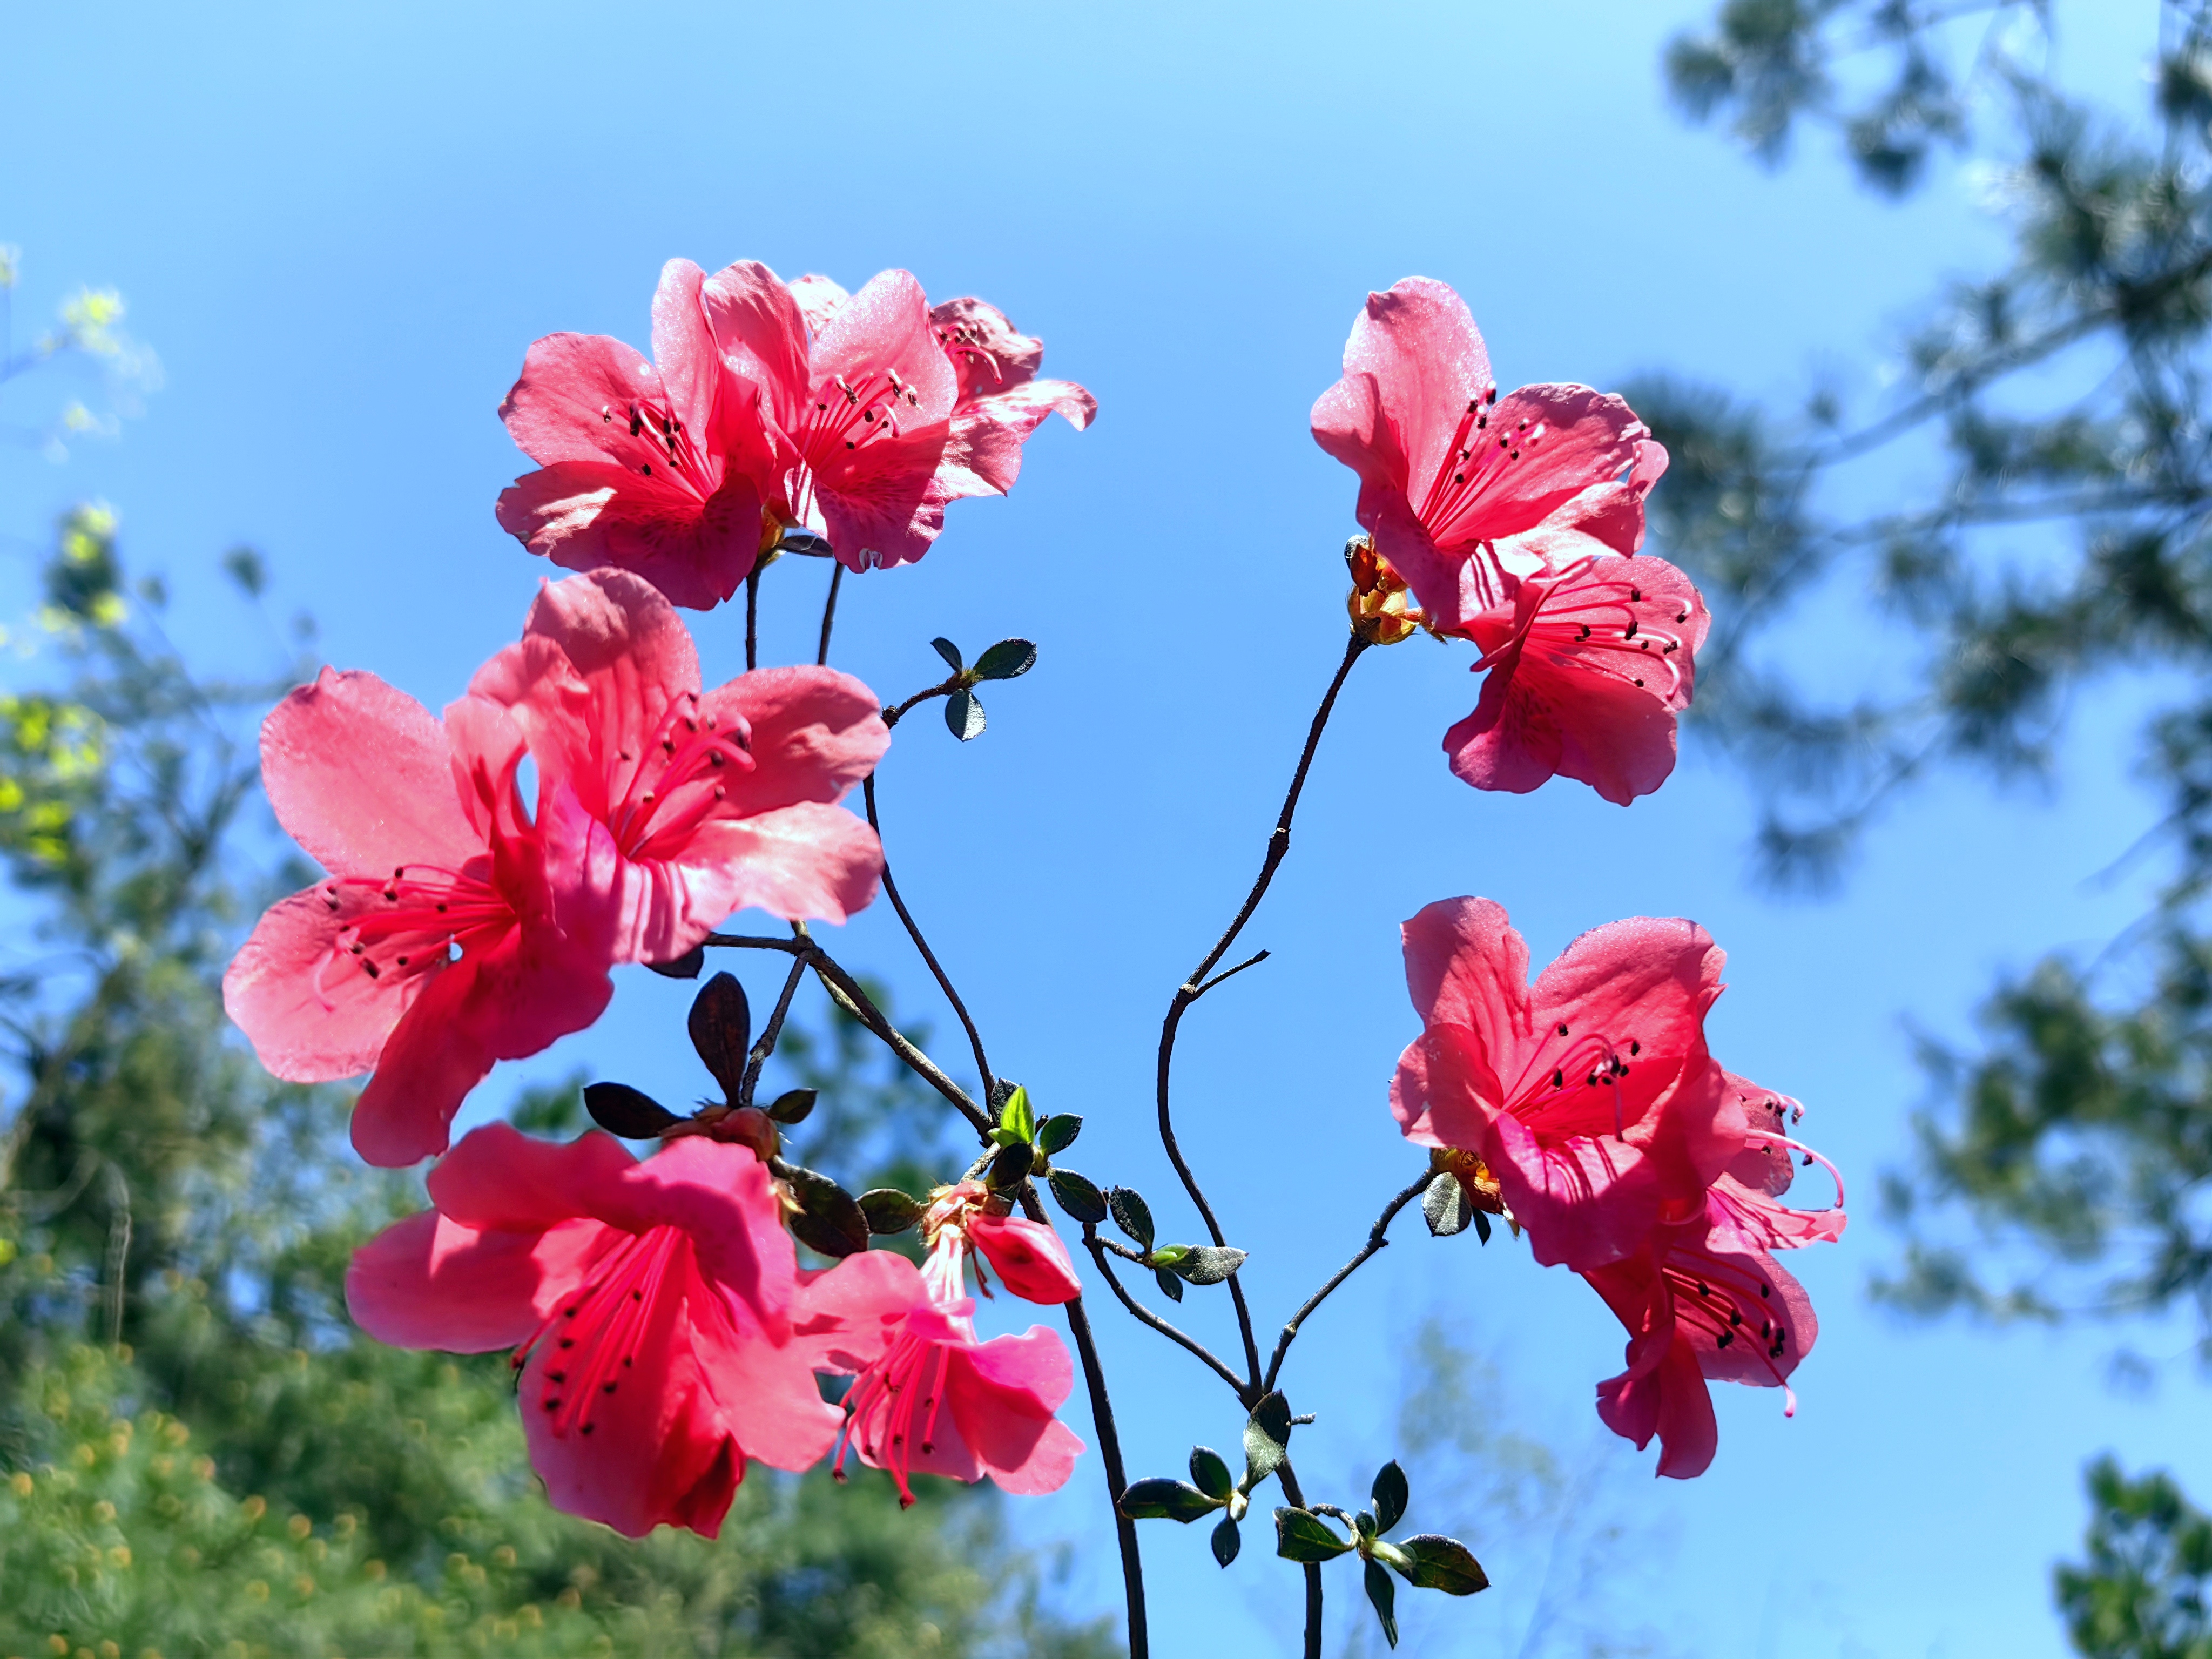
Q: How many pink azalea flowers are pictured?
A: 12